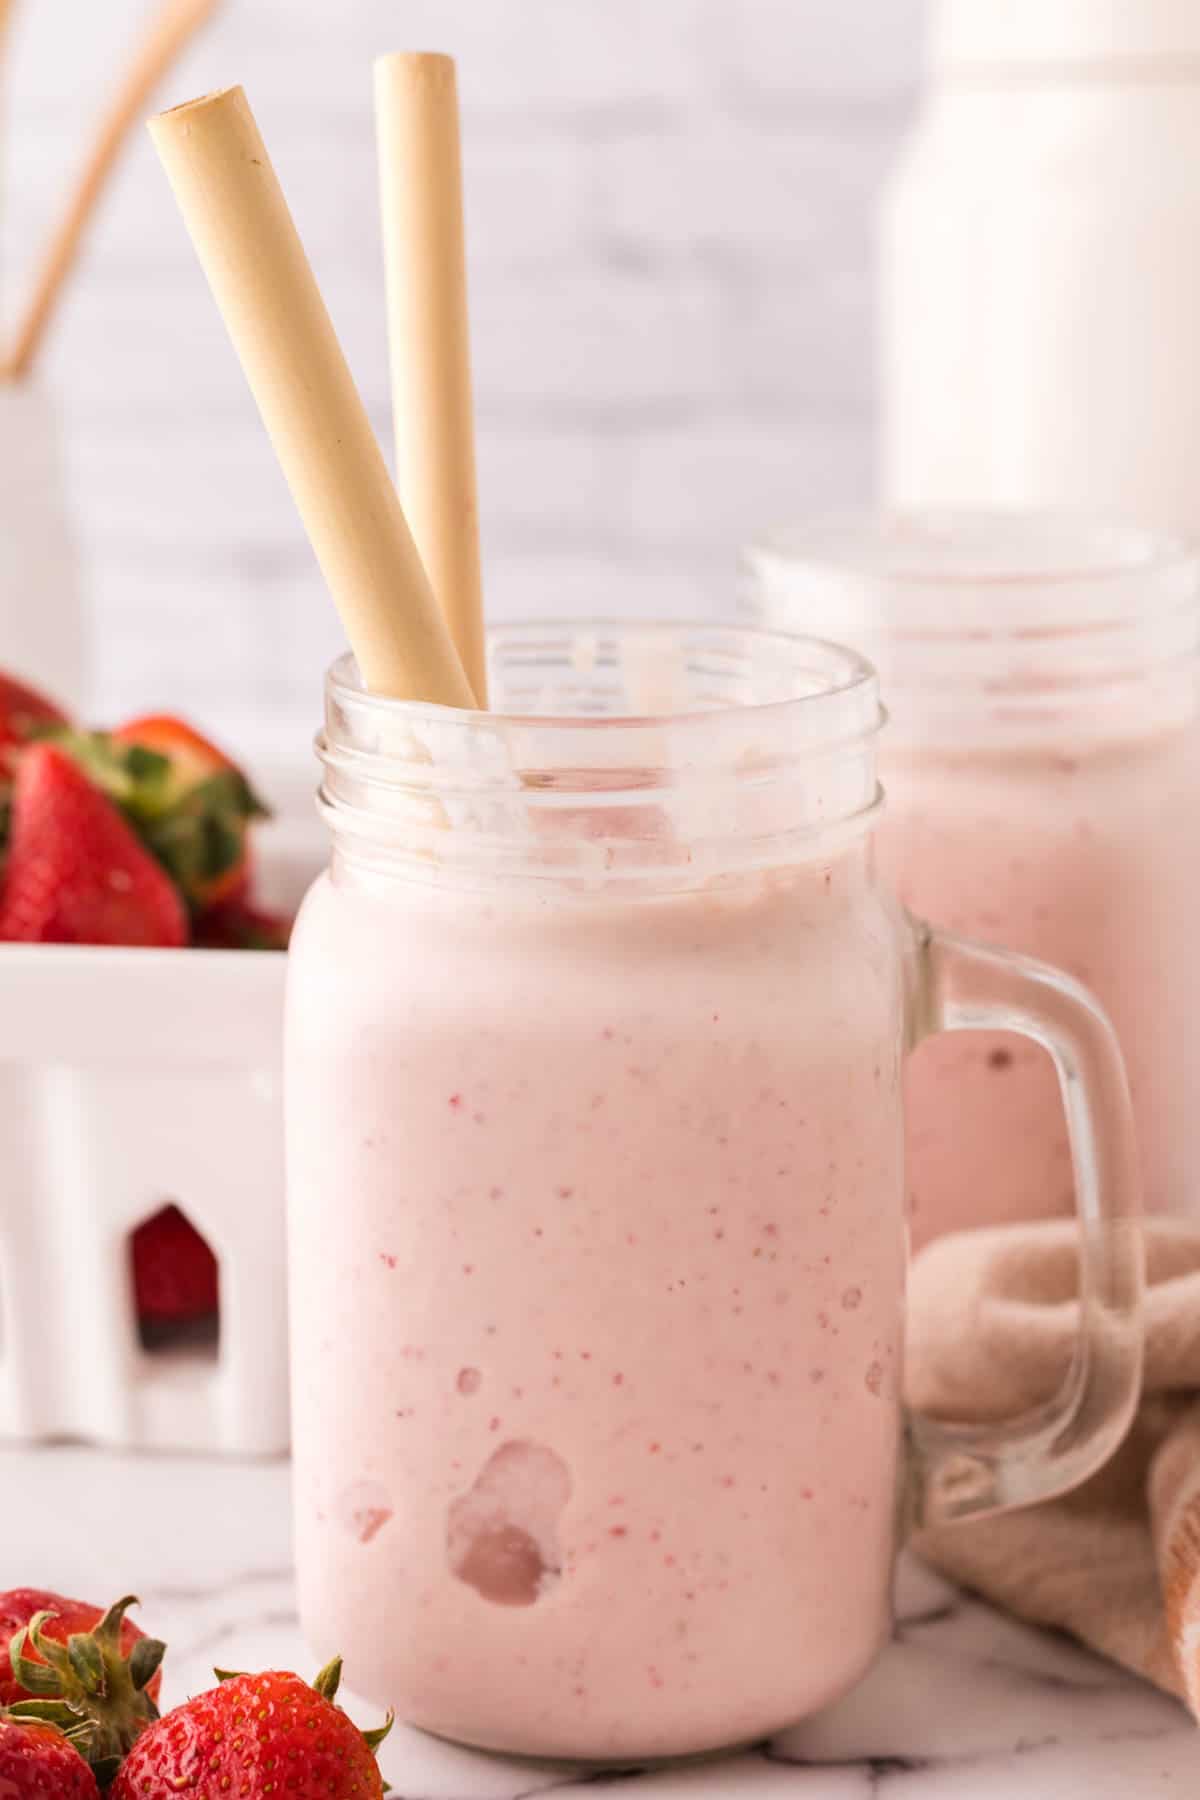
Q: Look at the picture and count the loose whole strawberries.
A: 3